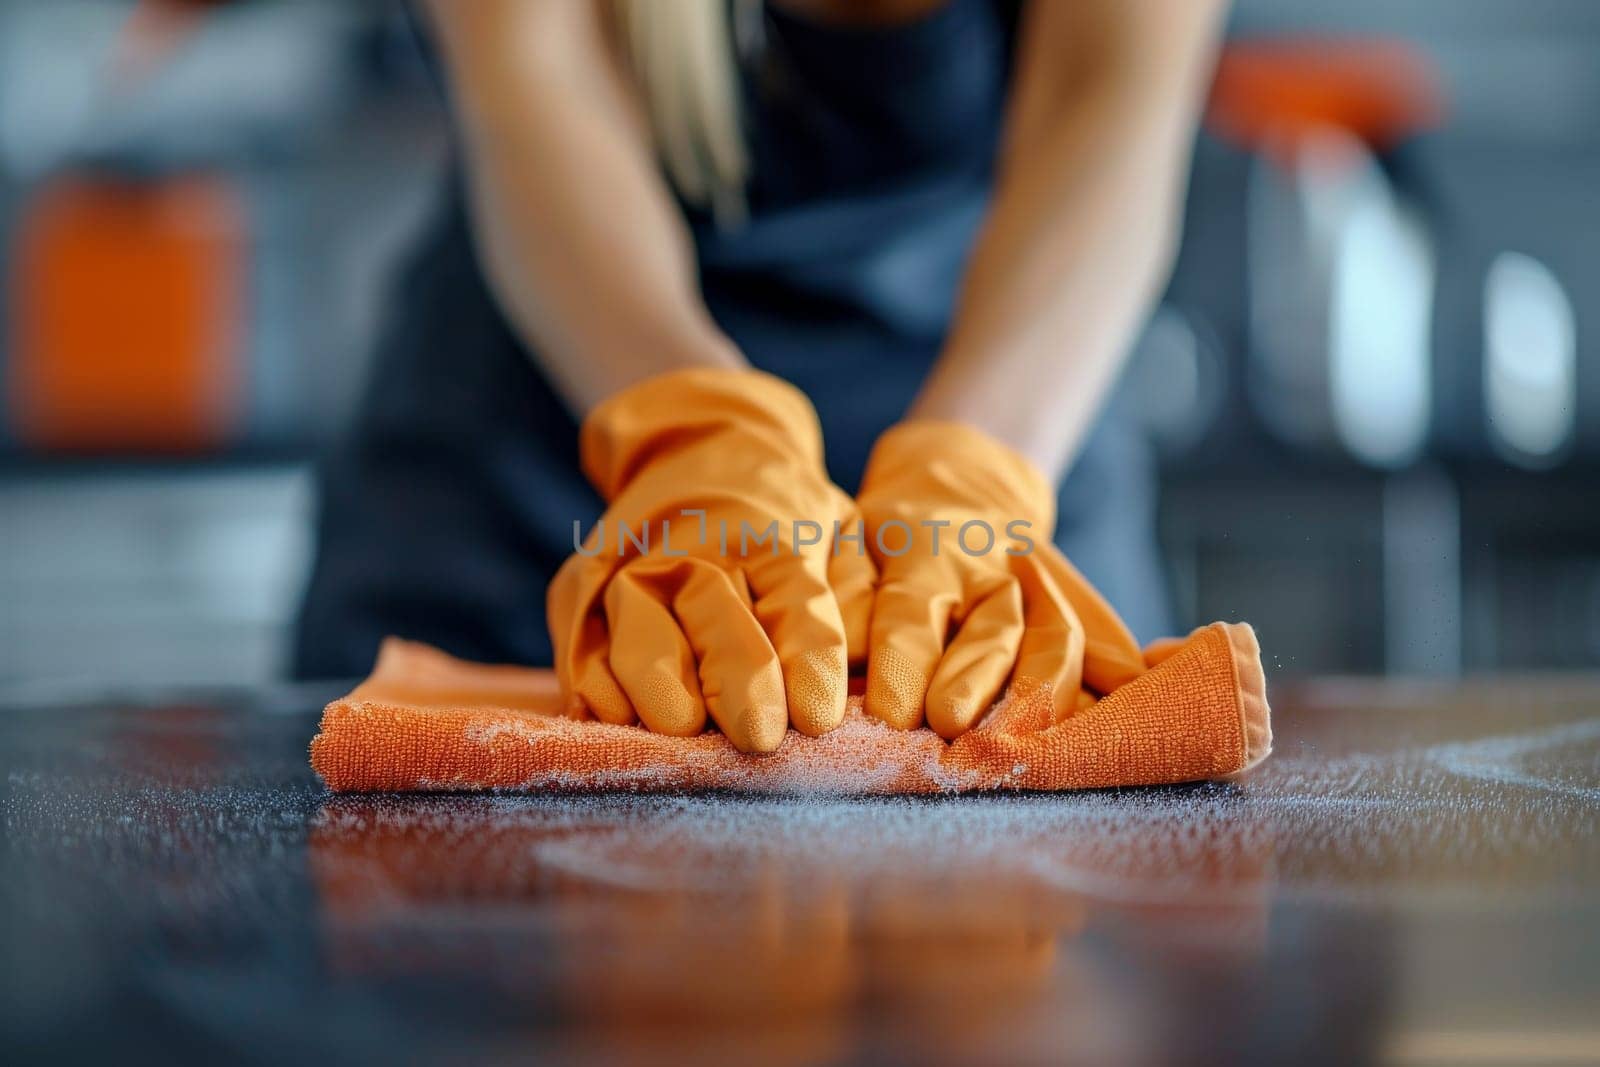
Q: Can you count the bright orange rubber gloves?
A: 2